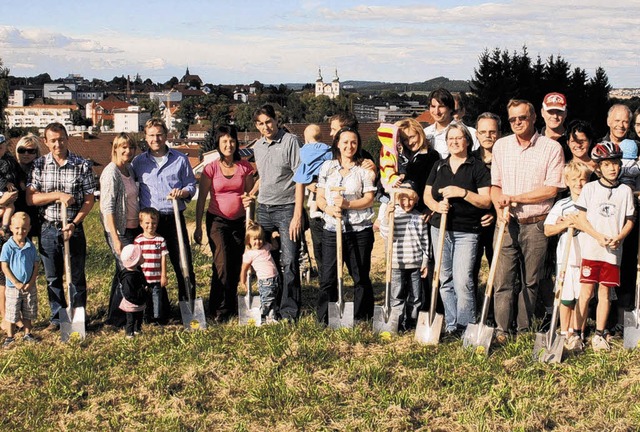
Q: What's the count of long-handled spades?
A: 9